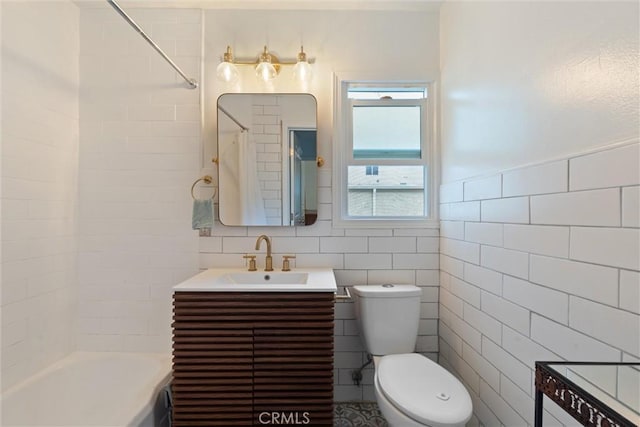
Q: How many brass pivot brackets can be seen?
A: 2